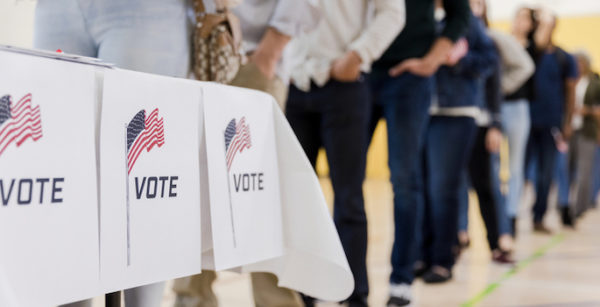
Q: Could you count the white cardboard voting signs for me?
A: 3